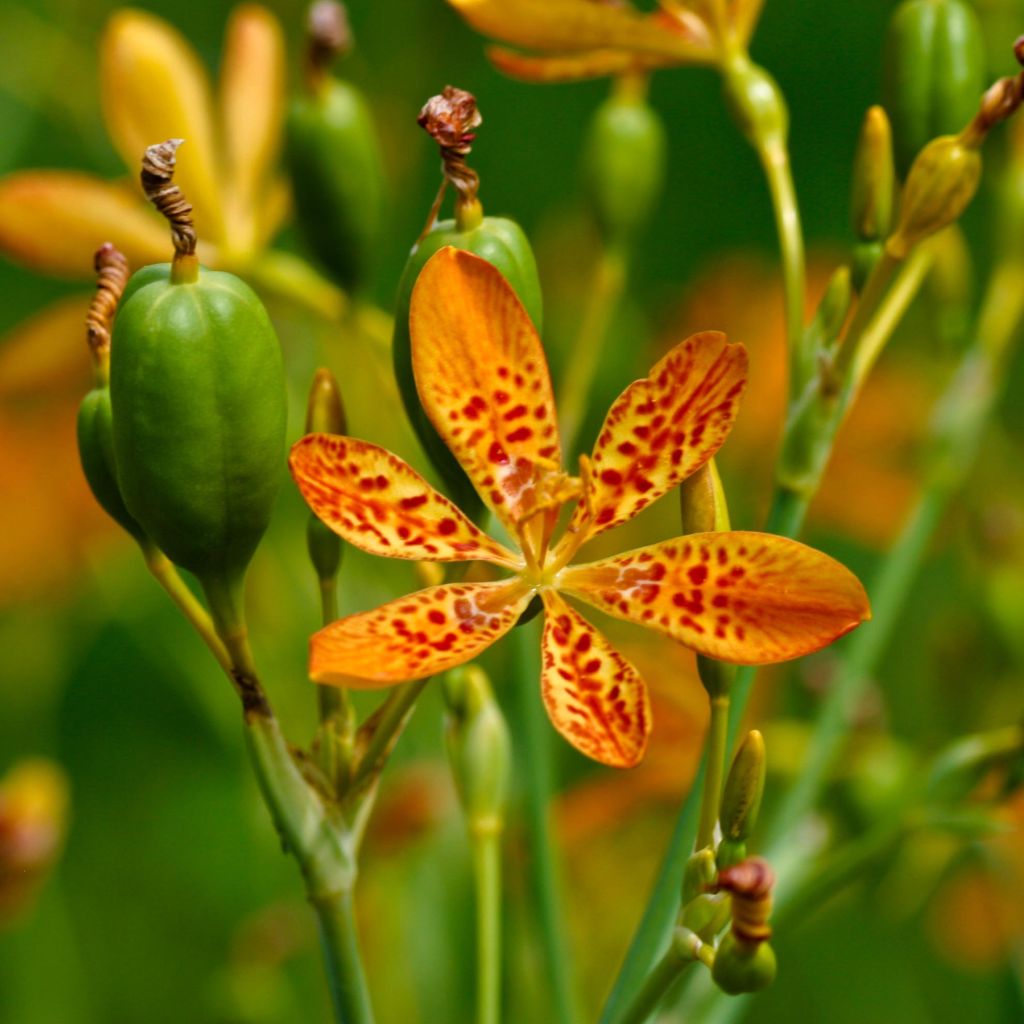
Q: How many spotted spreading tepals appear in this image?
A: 6